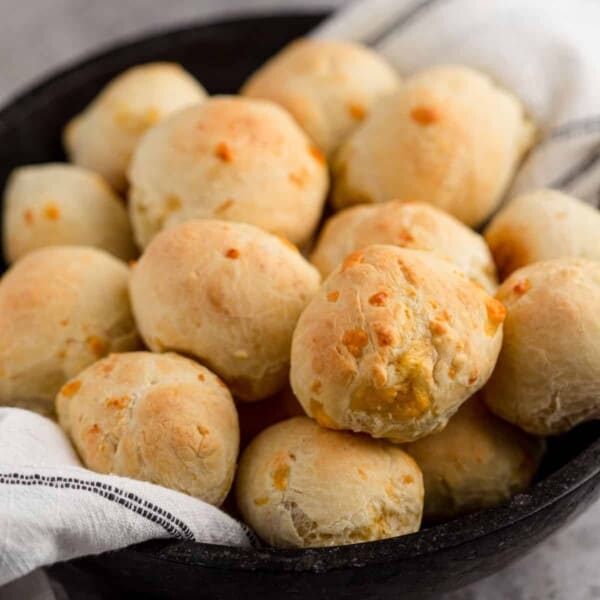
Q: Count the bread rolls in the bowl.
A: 14